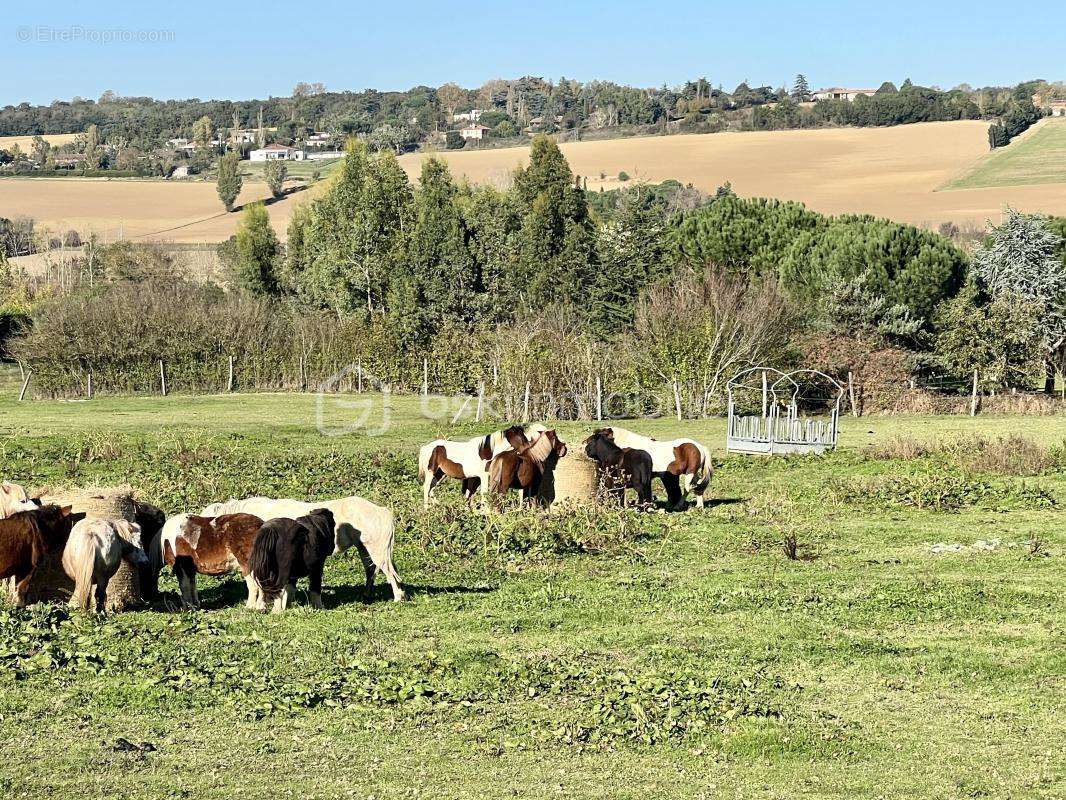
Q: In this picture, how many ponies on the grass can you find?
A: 12